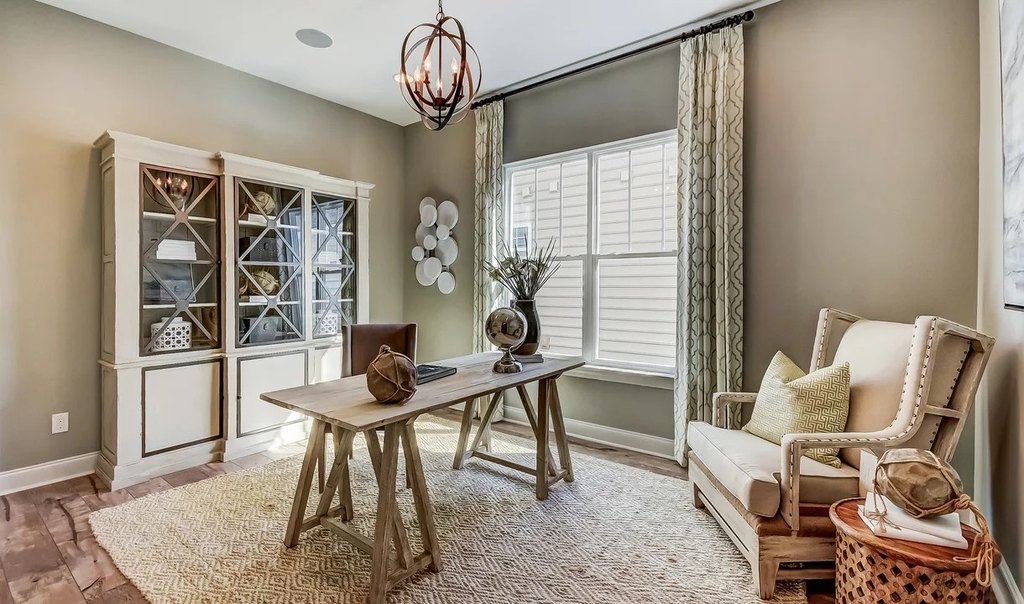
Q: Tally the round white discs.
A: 11